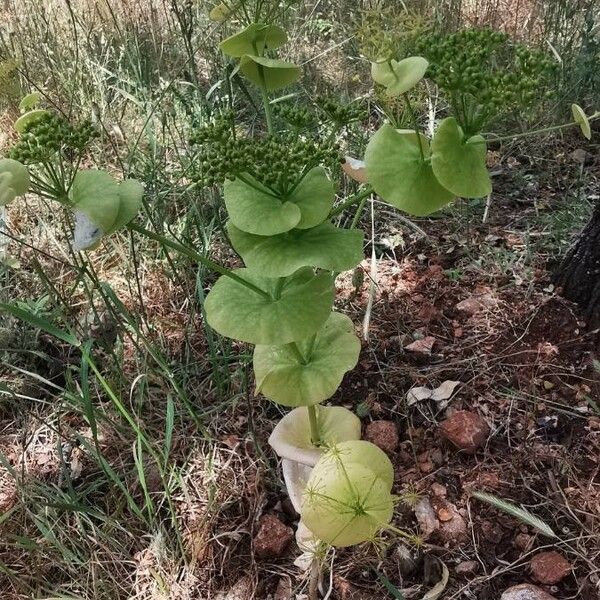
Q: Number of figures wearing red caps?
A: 0